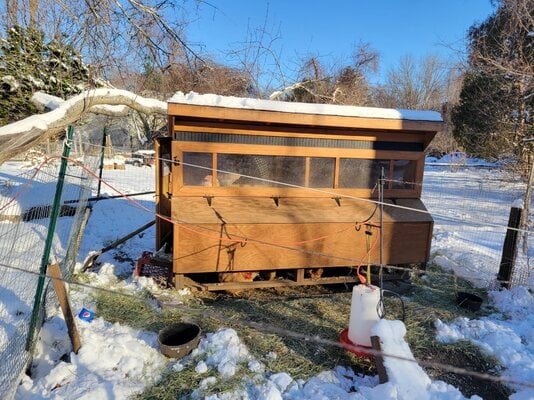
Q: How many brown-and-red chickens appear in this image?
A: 2